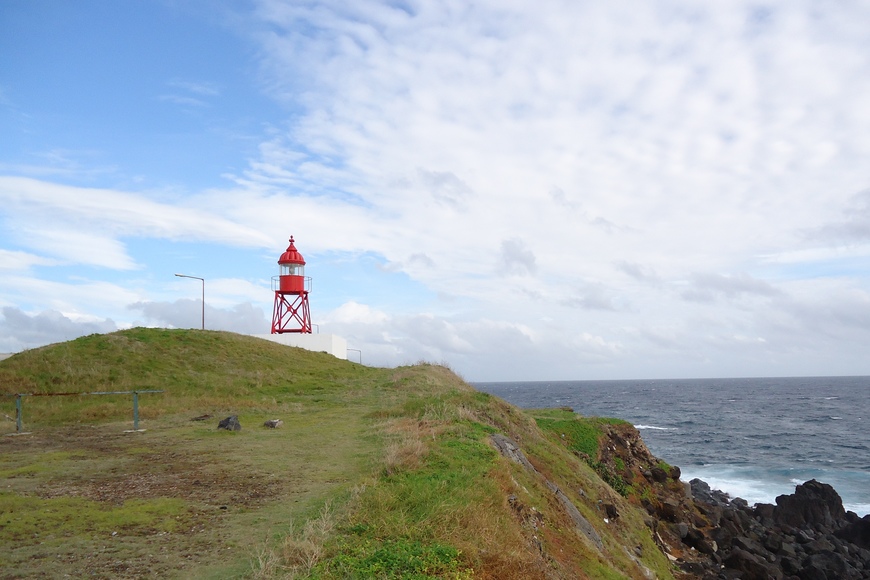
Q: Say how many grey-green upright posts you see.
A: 2